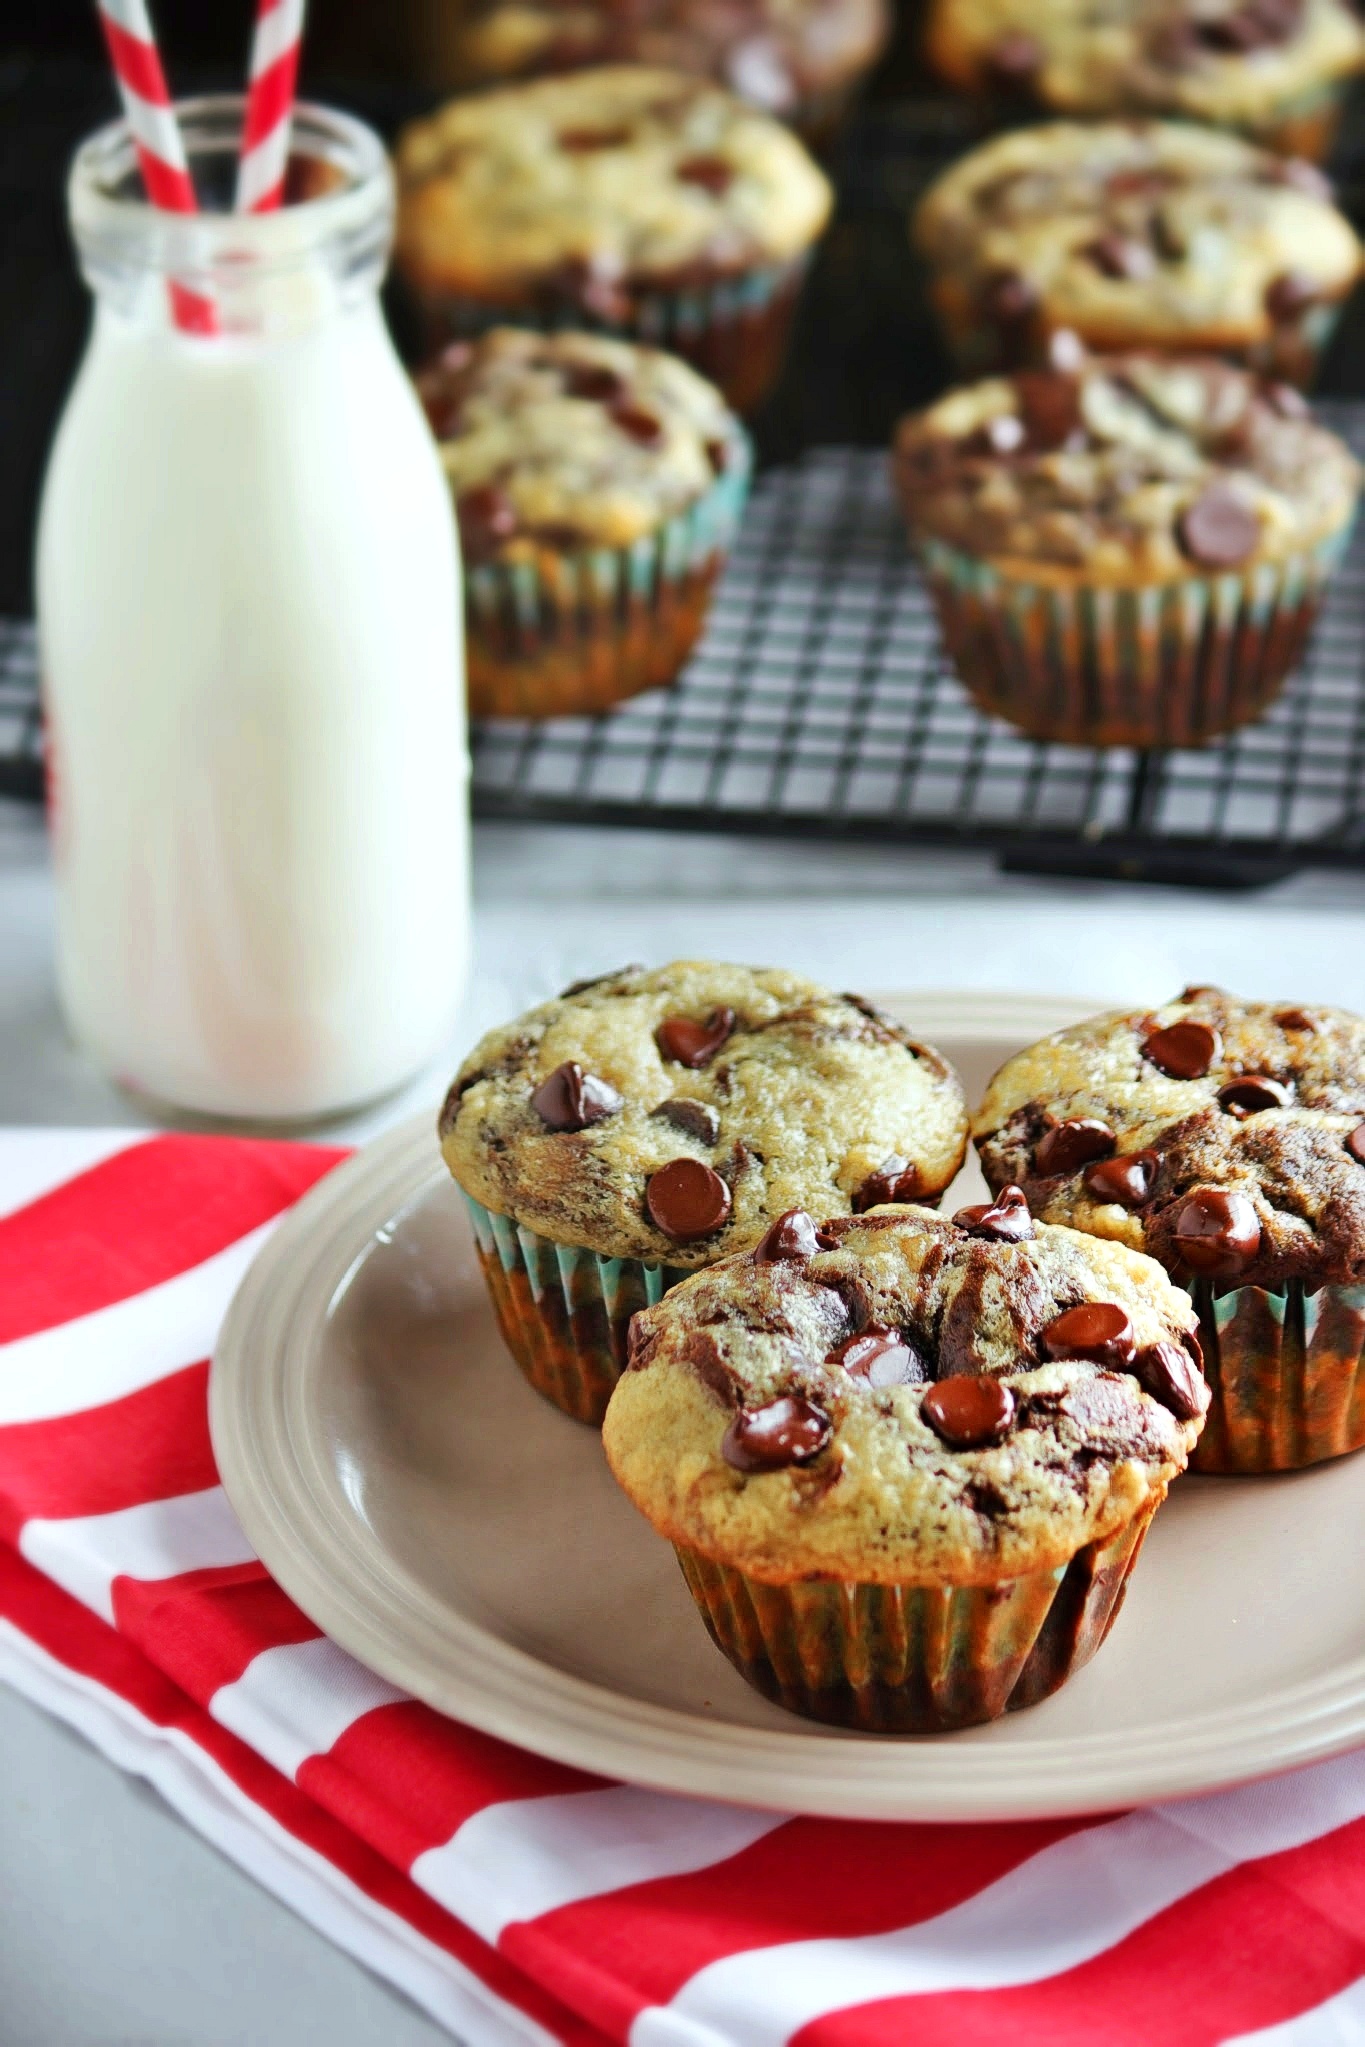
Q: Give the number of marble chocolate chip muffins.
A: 9